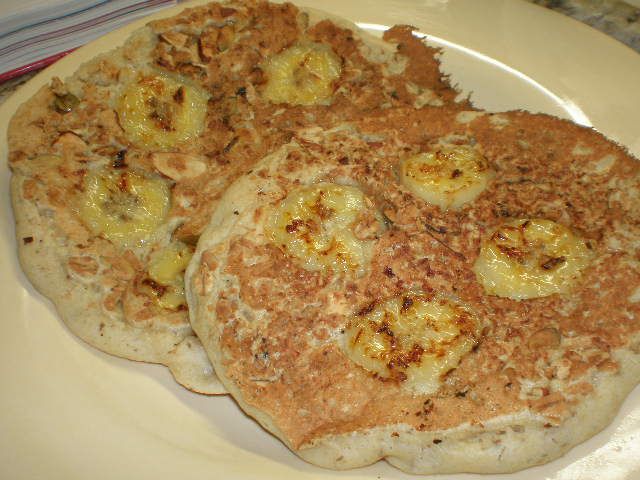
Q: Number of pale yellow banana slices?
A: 8